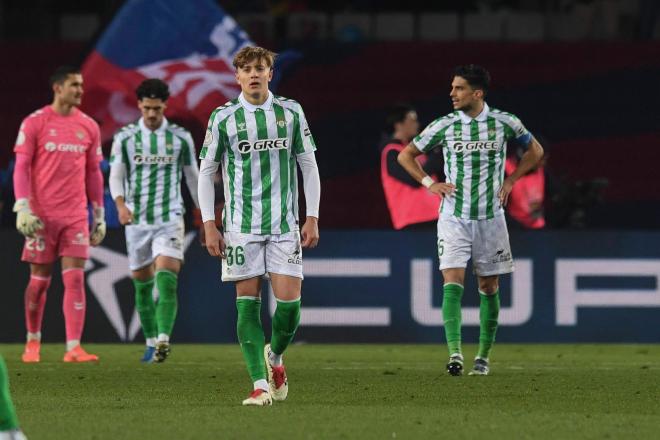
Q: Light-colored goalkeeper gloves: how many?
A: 2